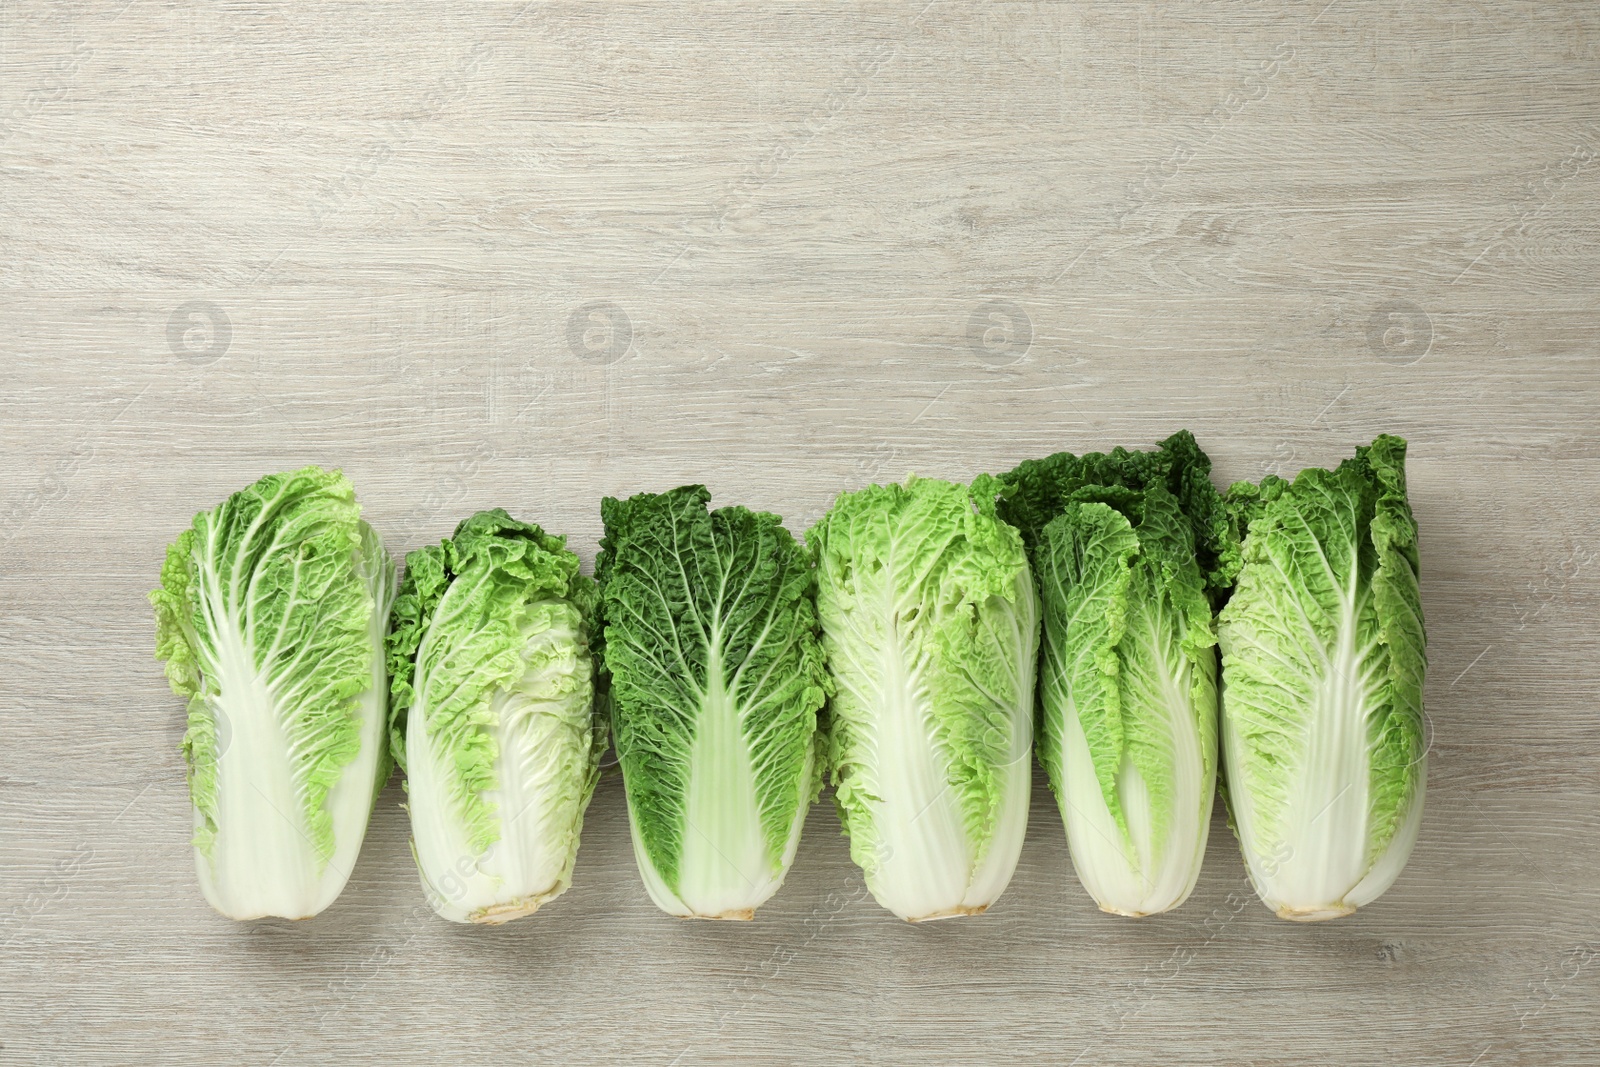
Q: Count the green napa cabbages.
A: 6